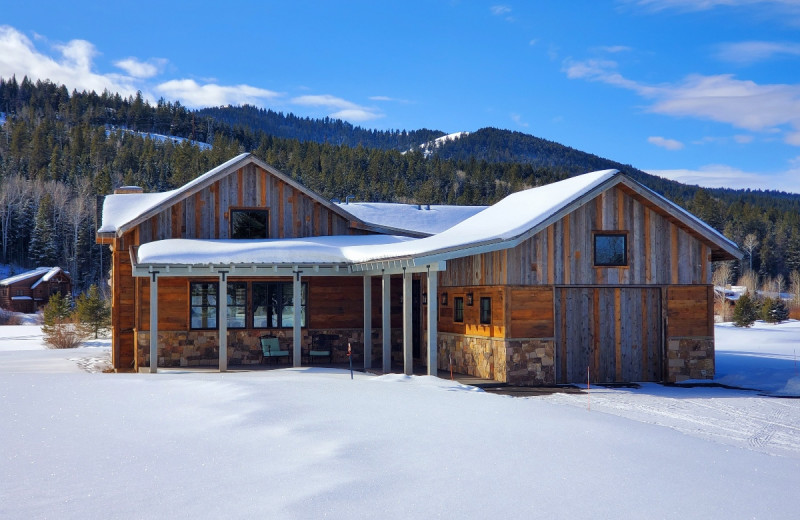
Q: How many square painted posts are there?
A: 7